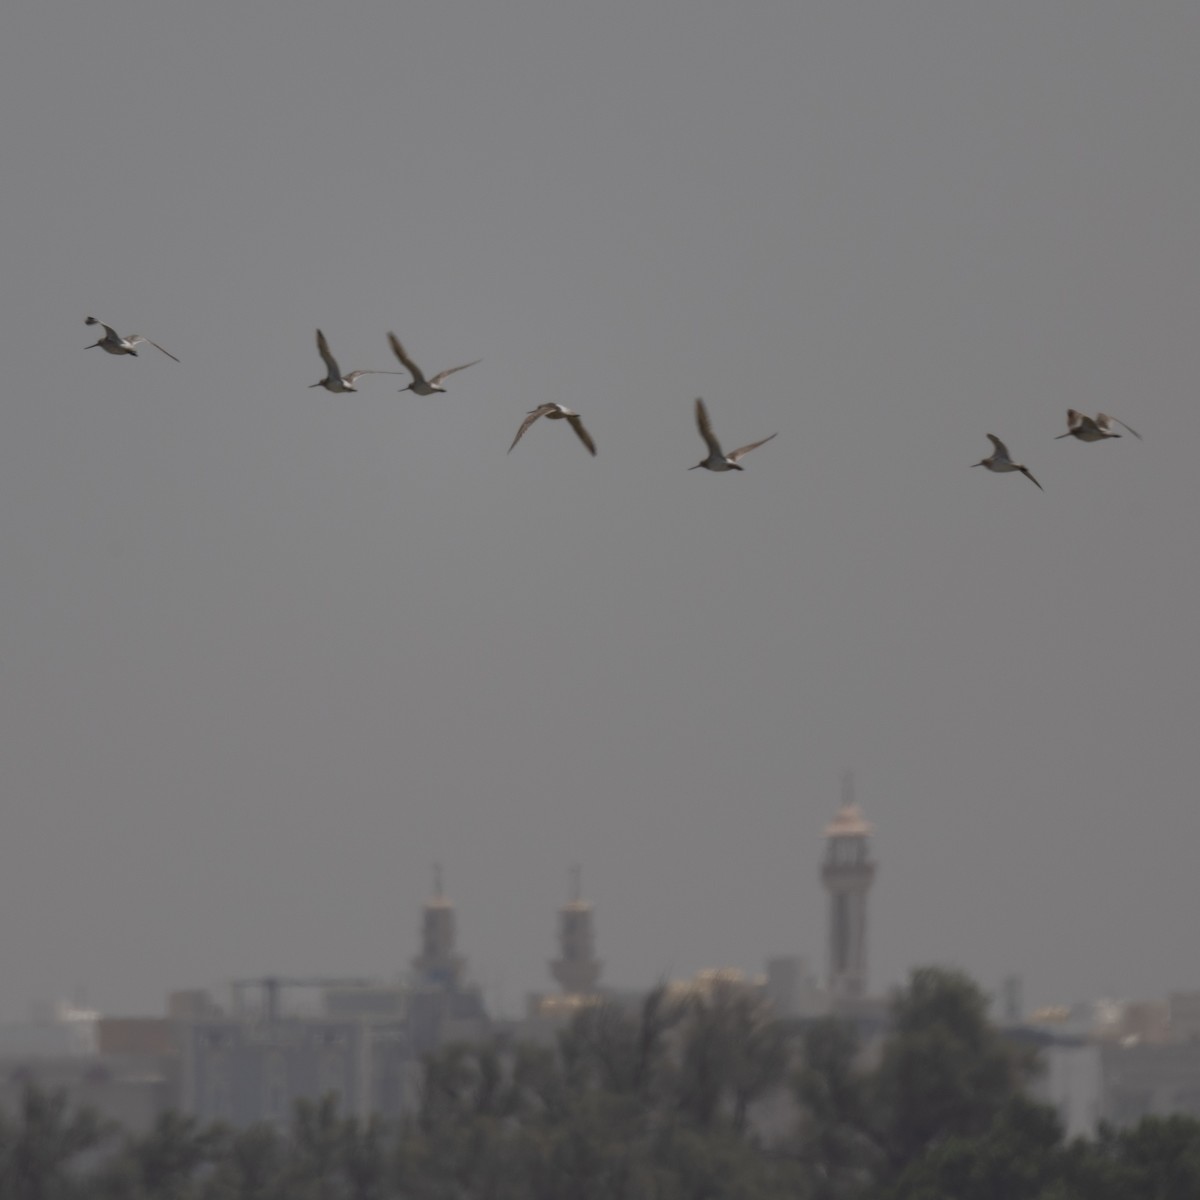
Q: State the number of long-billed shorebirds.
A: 7